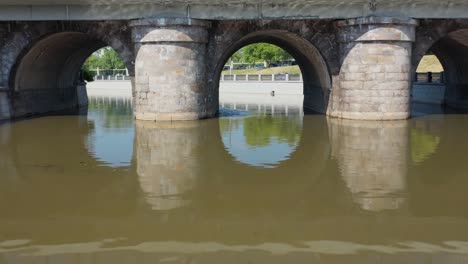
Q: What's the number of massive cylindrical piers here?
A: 2